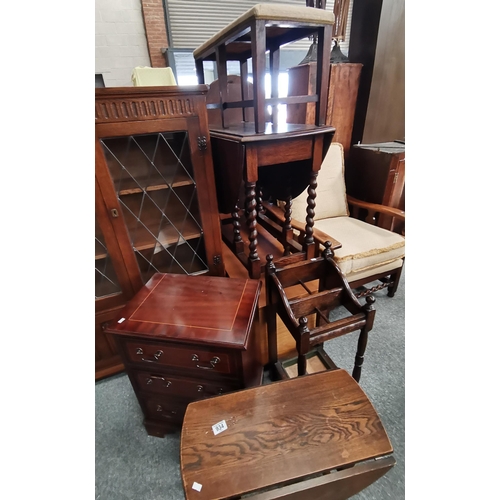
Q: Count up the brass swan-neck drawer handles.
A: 5